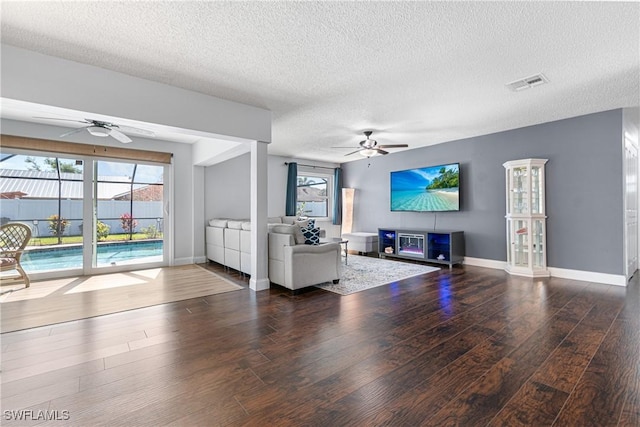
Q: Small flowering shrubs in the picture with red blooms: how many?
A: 1